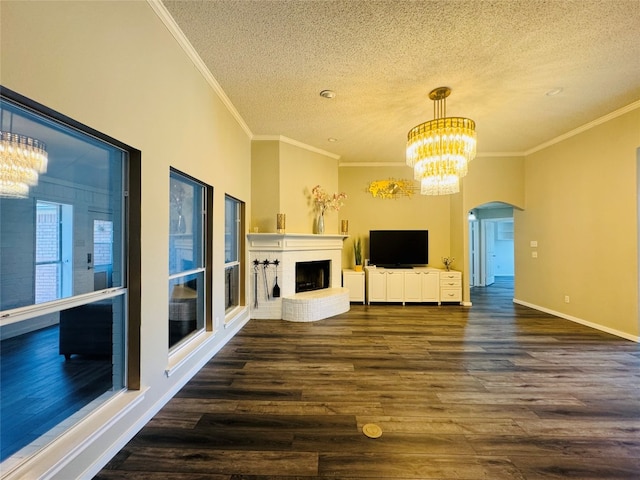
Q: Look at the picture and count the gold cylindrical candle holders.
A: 2